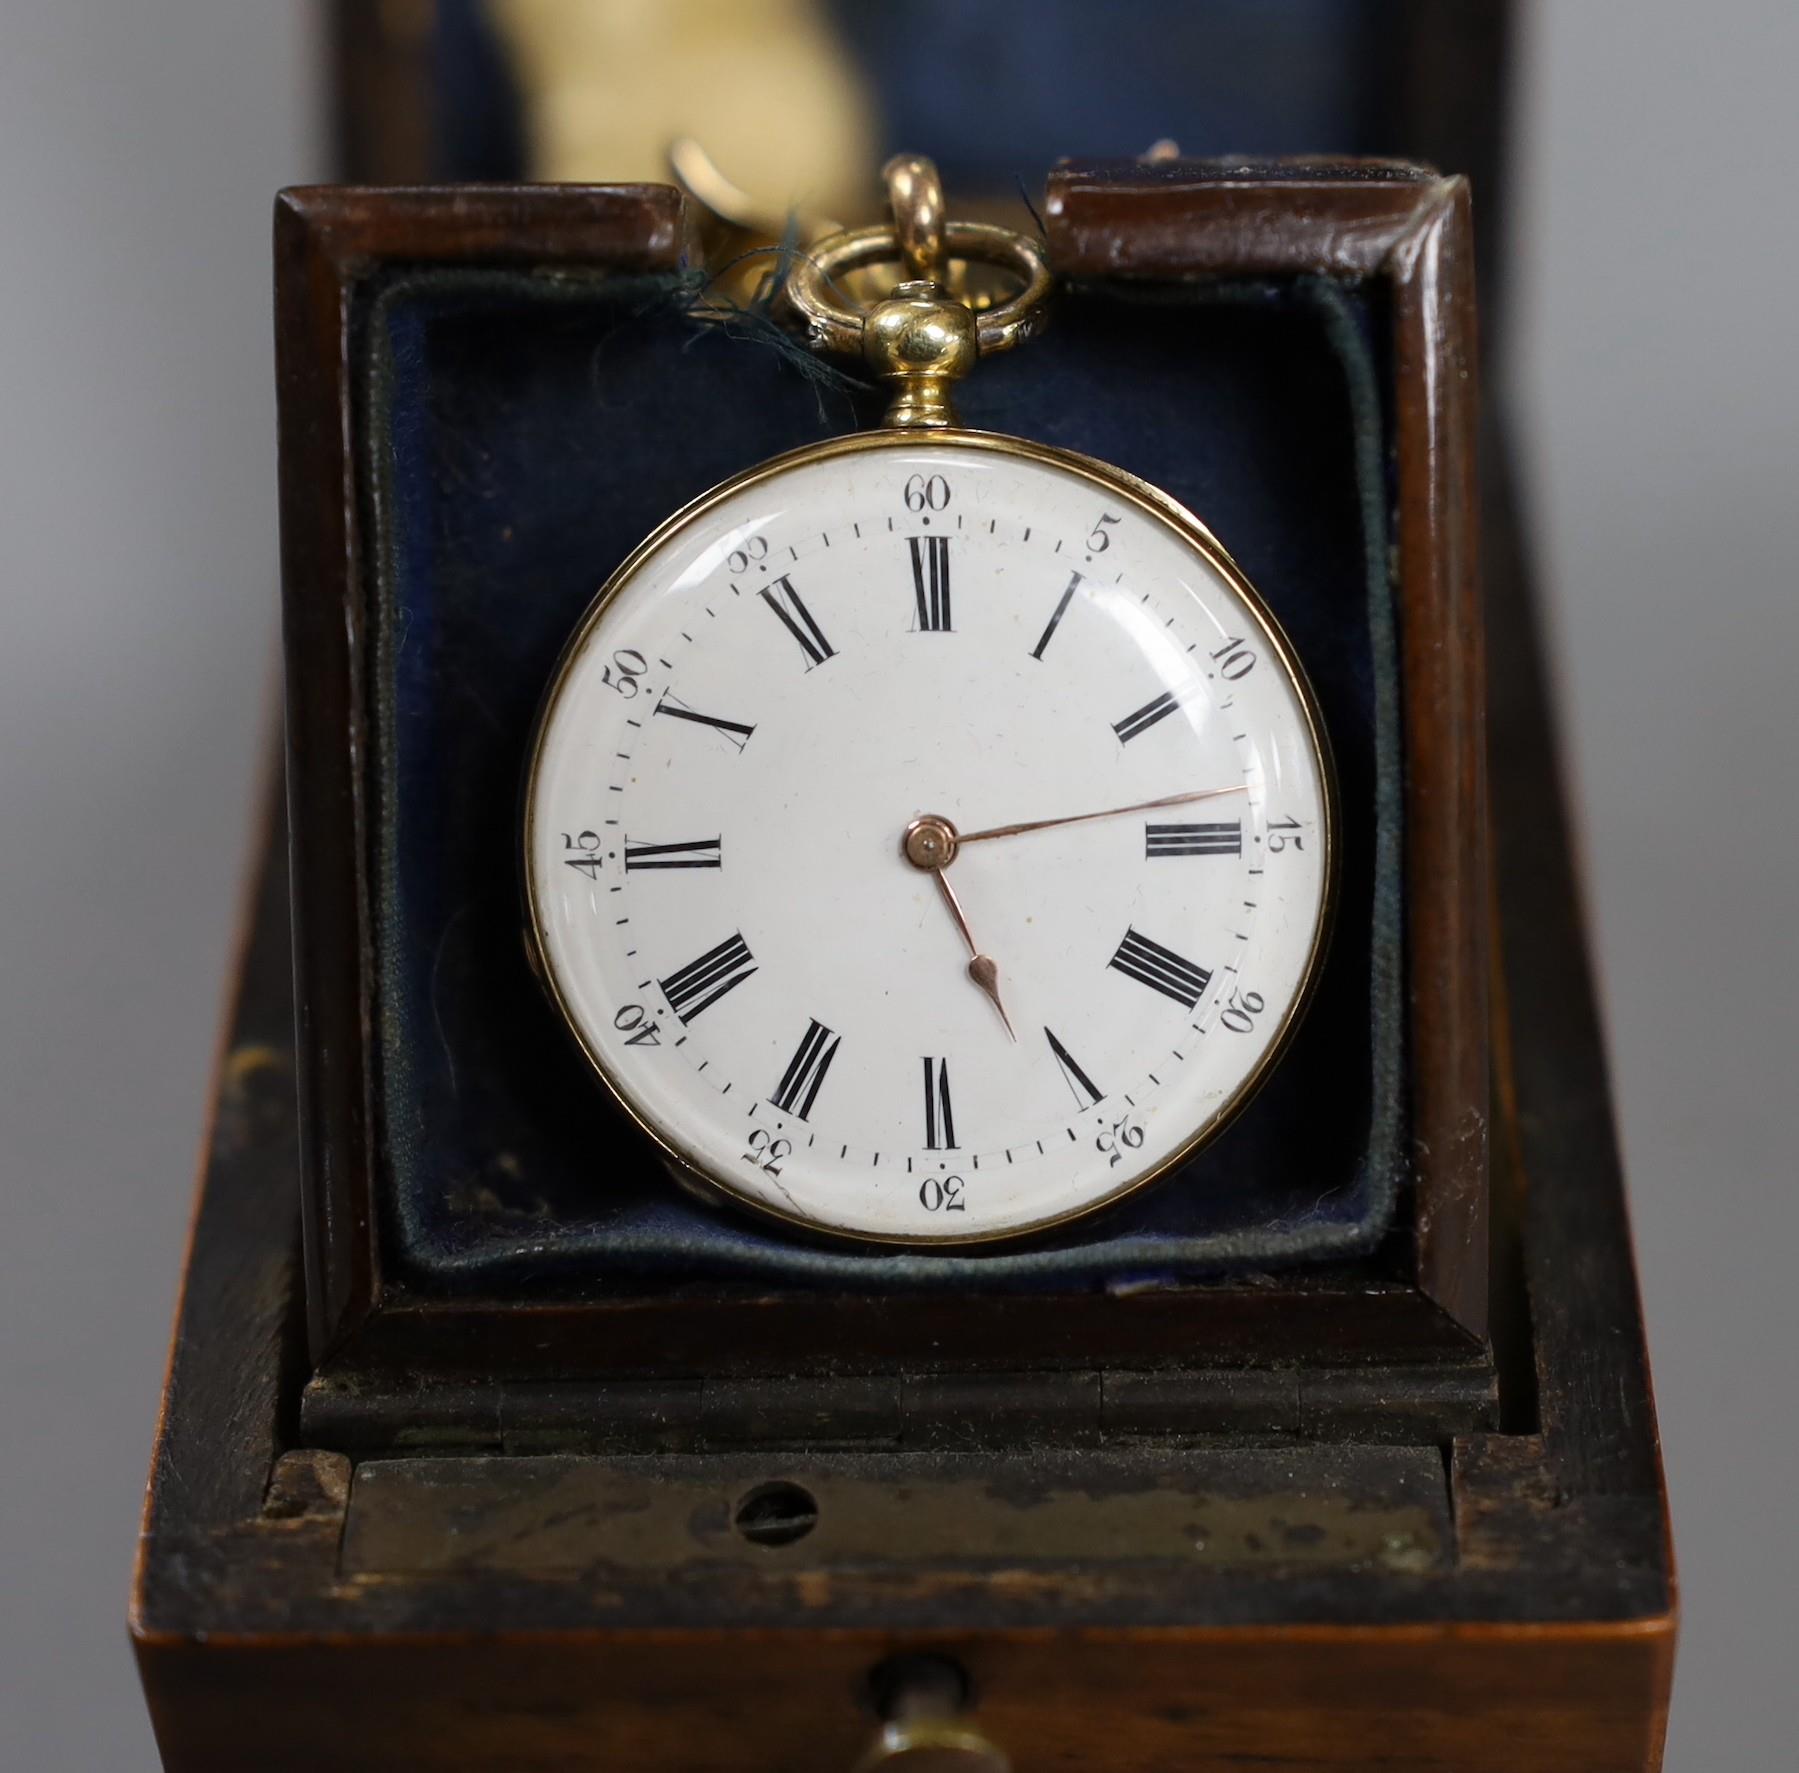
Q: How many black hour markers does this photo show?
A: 12